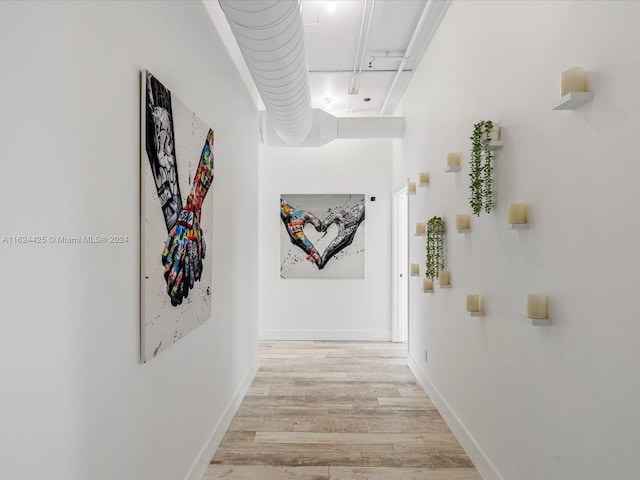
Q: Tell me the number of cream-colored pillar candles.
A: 12